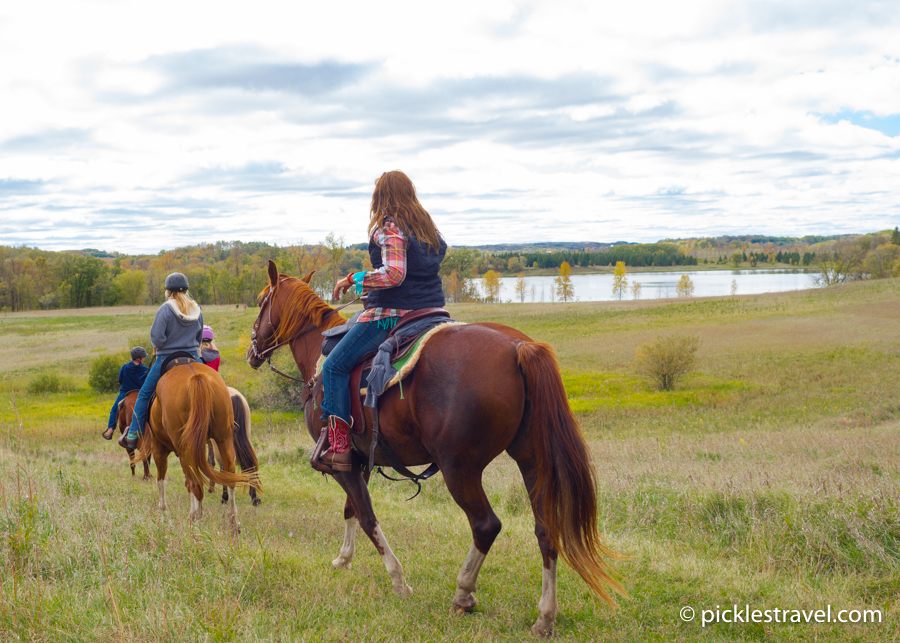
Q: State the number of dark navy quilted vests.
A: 1